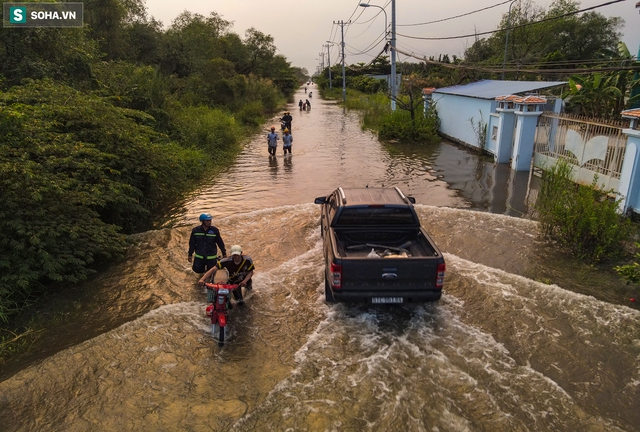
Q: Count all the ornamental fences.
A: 1